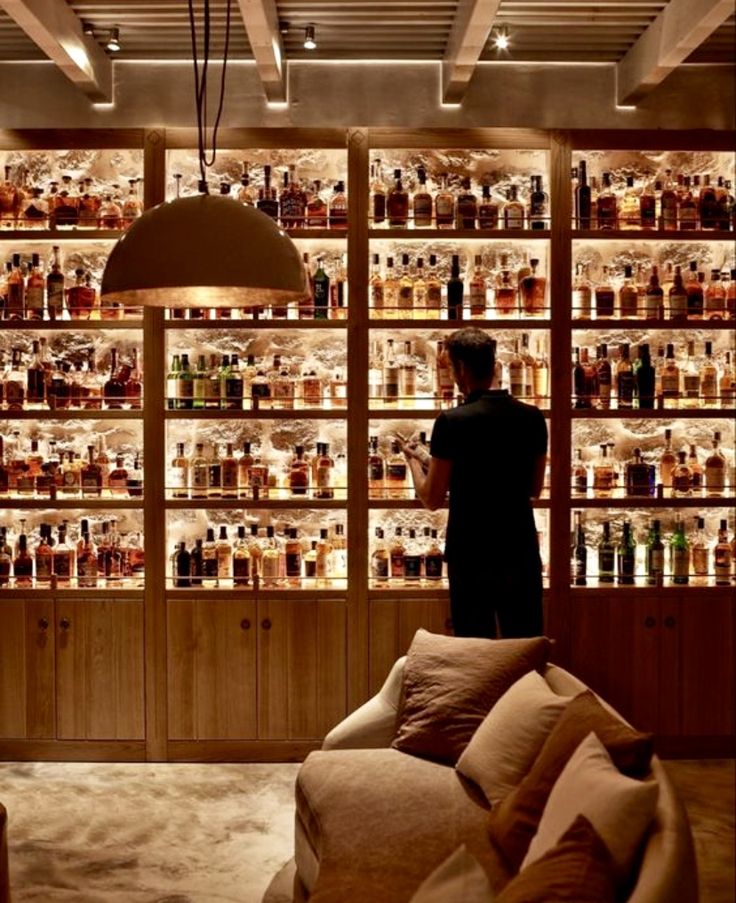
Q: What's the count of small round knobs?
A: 6